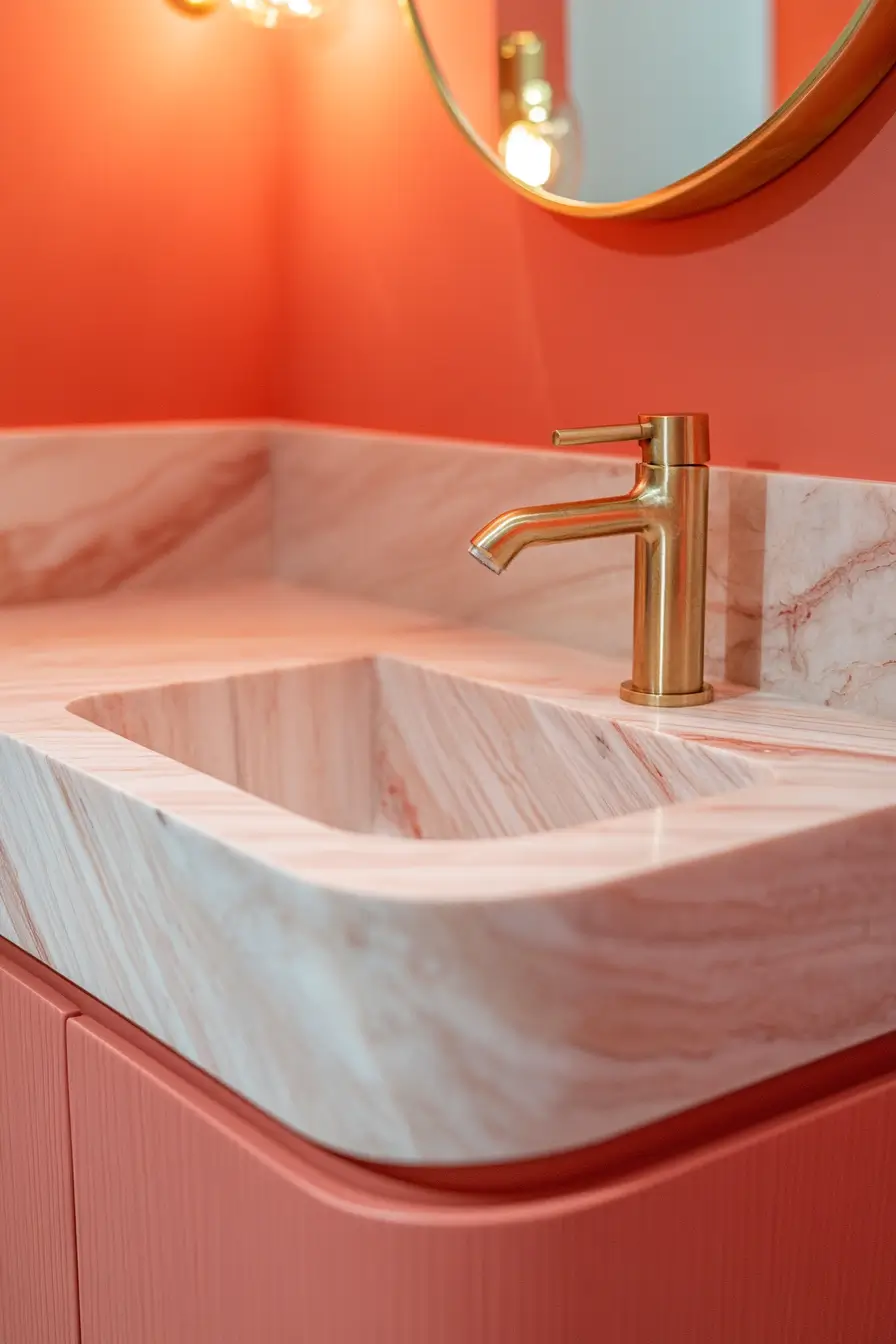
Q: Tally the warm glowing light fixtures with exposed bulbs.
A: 2